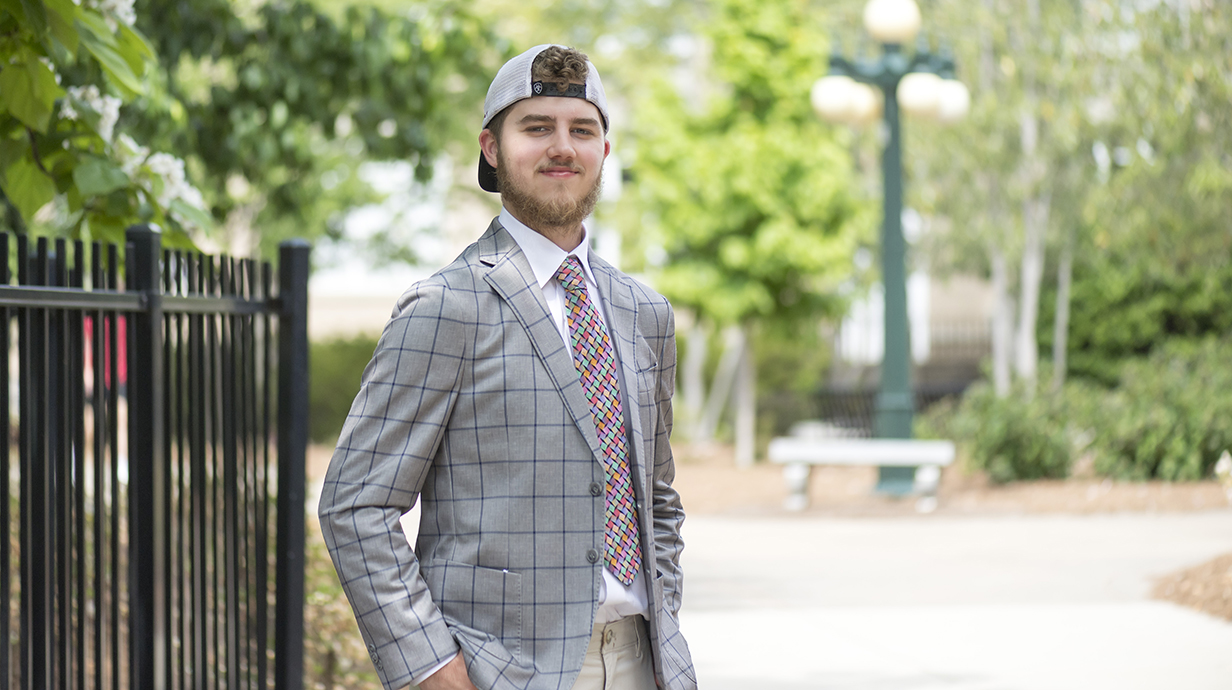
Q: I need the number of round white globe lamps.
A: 5